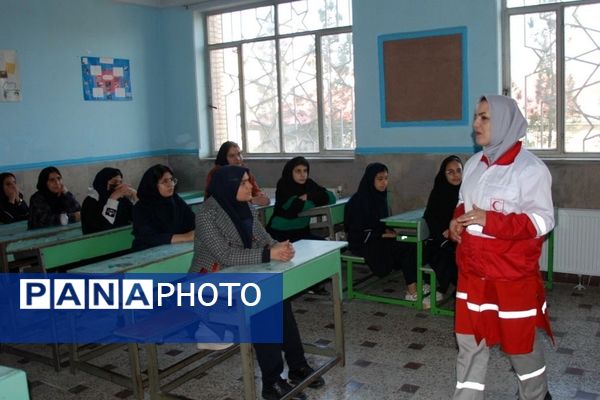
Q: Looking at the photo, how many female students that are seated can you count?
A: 9